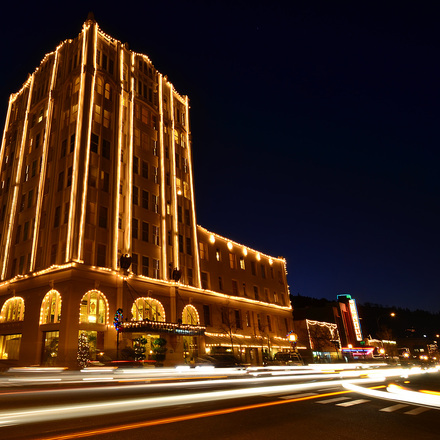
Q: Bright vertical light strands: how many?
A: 10